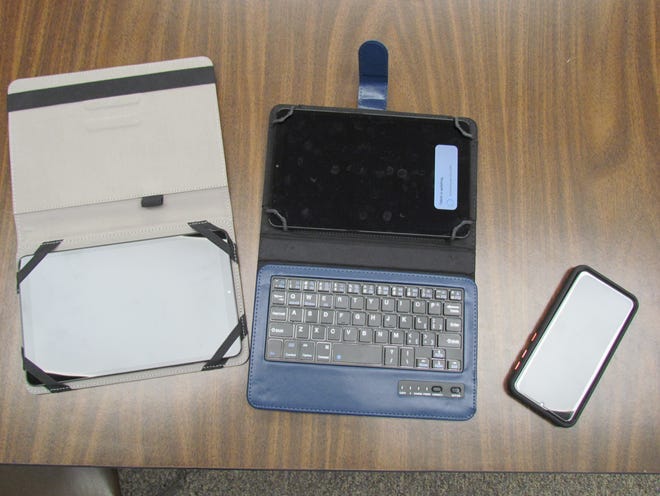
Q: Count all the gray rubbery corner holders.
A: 4